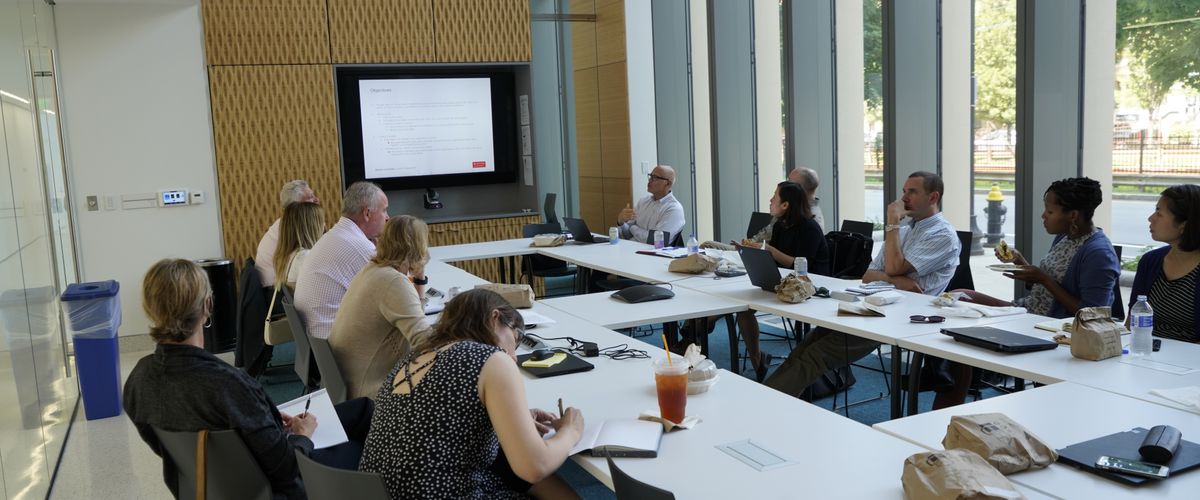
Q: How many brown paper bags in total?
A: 7